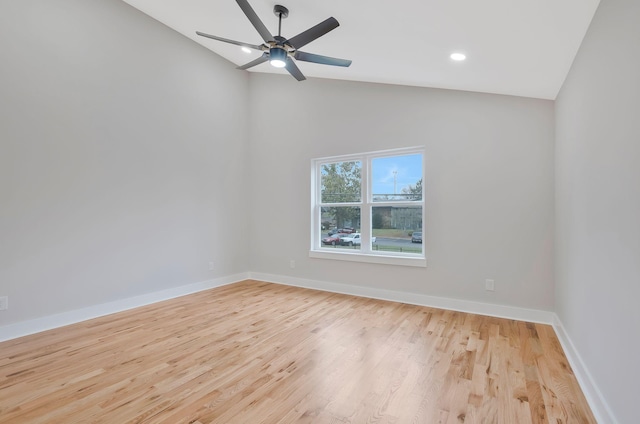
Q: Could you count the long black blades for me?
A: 6